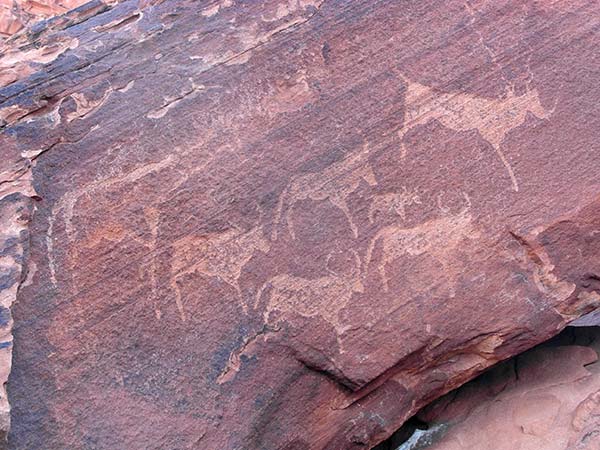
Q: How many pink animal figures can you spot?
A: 7